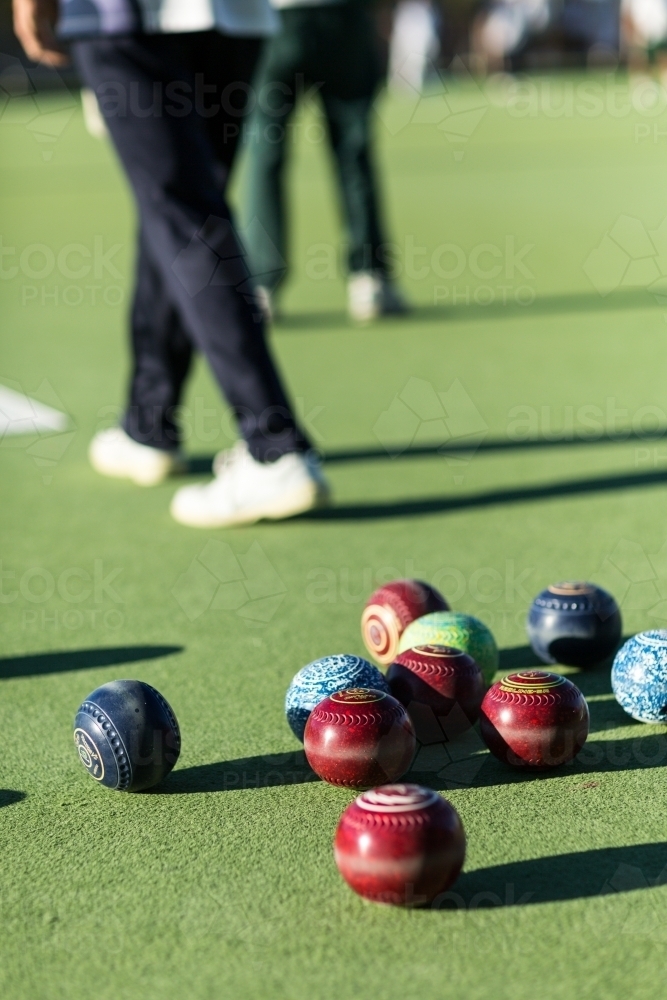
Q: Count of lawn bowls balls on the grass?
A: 10